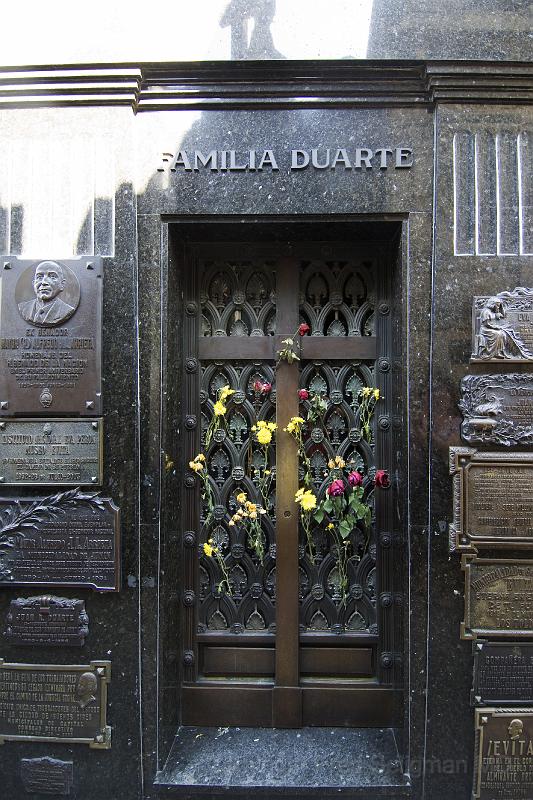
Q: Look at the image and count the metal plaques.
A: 12